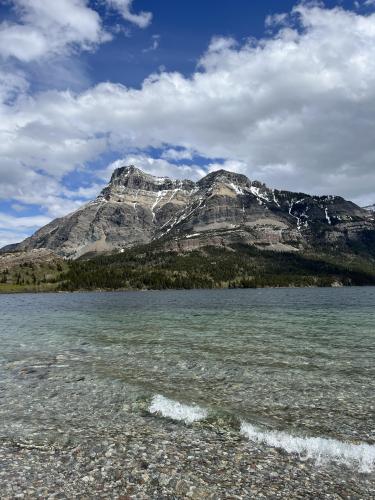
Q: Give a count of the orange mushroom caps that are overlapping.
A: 0